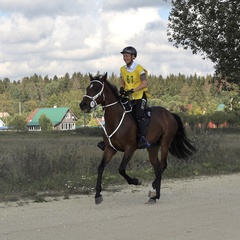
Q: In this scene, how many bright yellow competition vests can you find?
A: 1